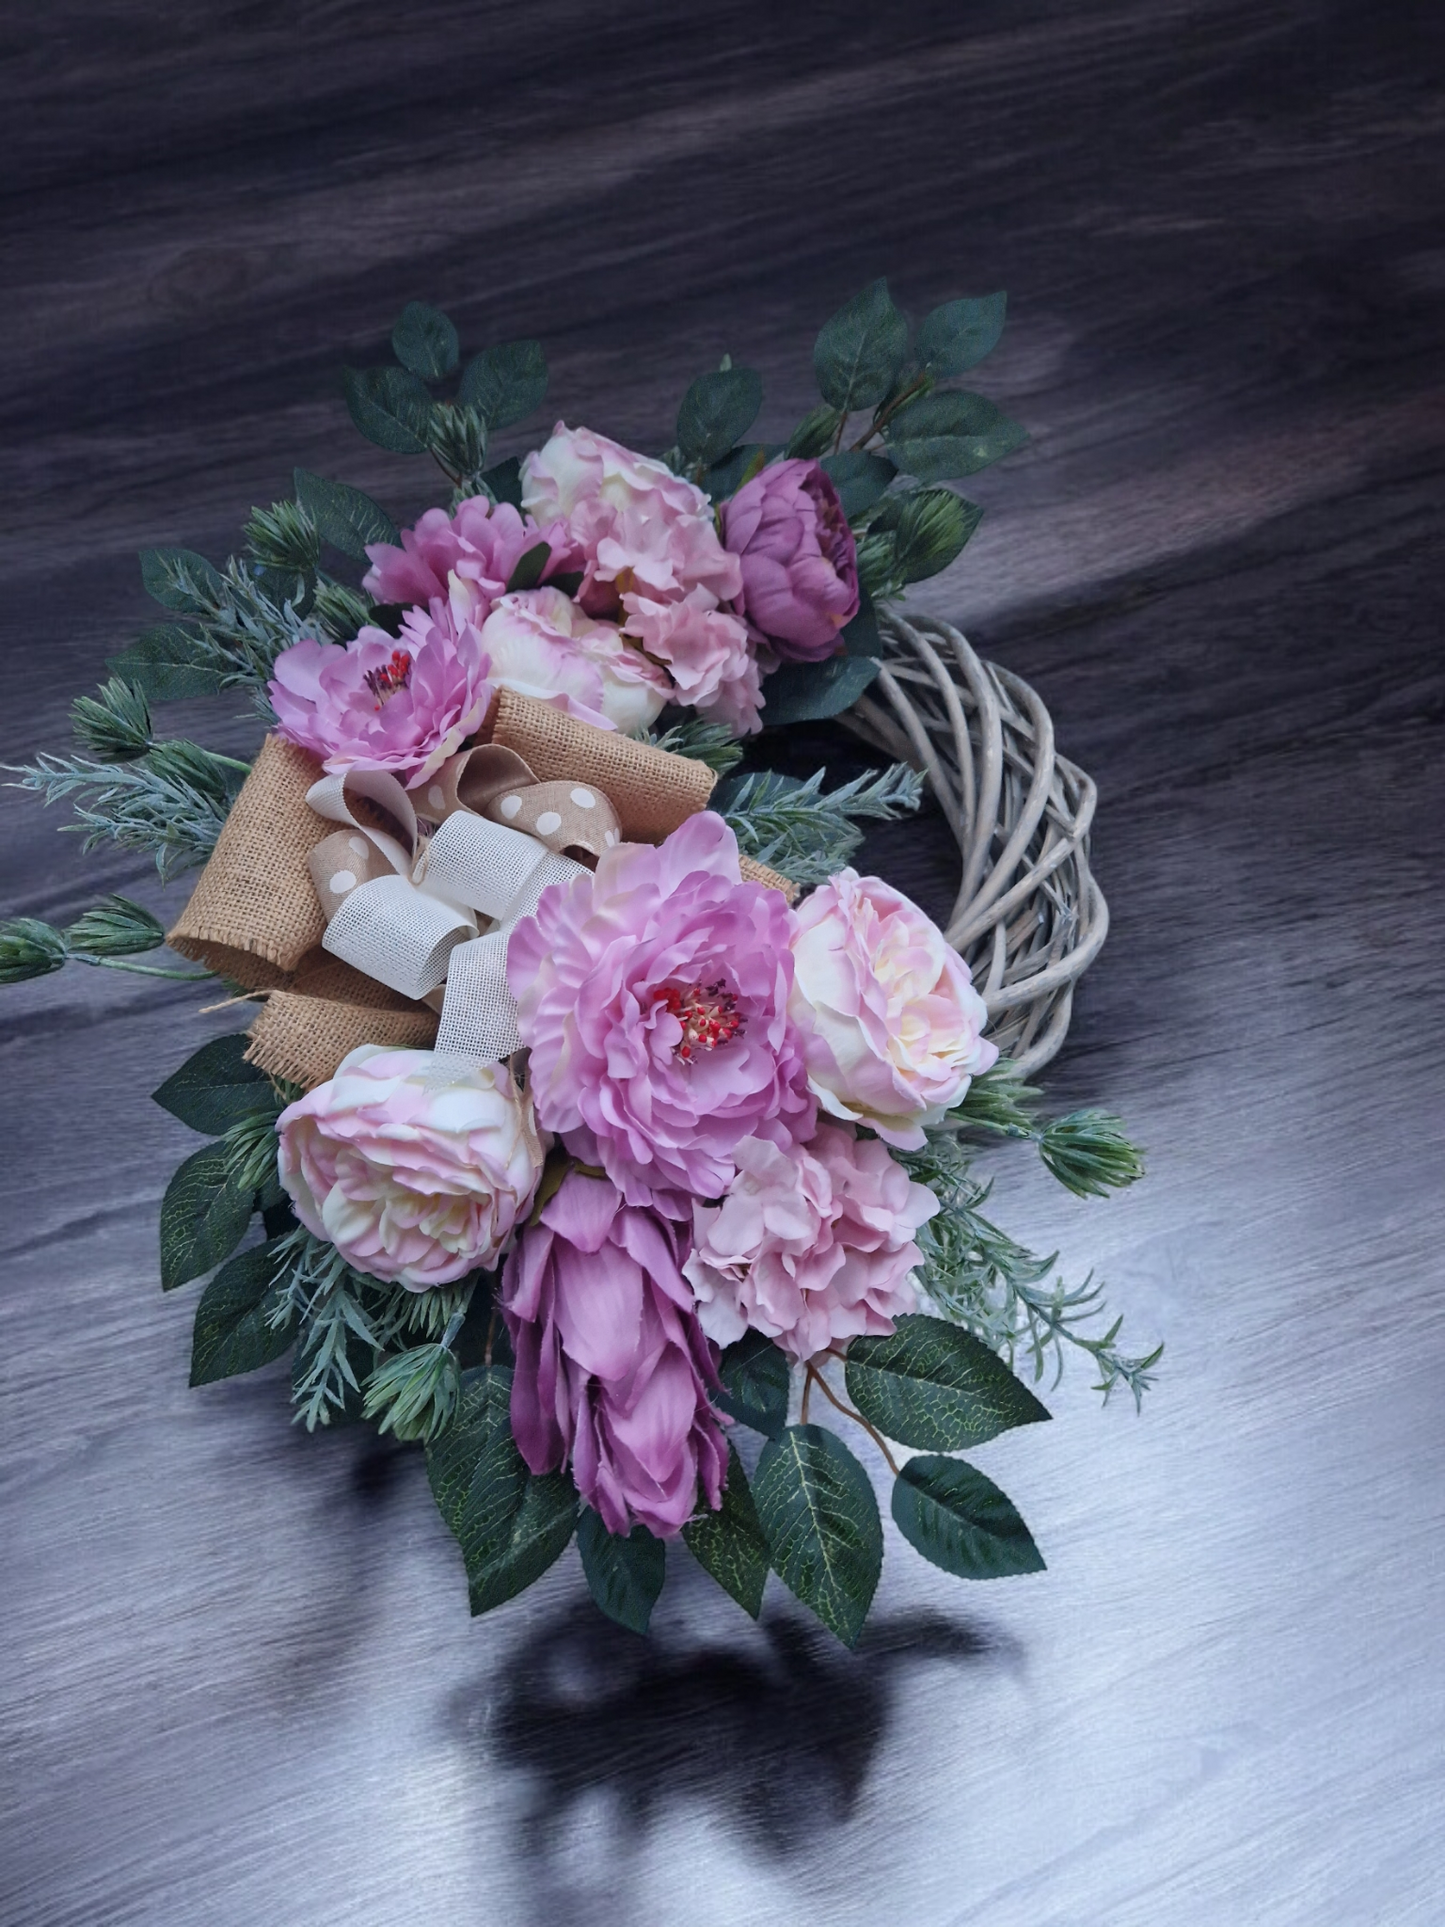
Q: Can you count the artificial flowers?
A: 11